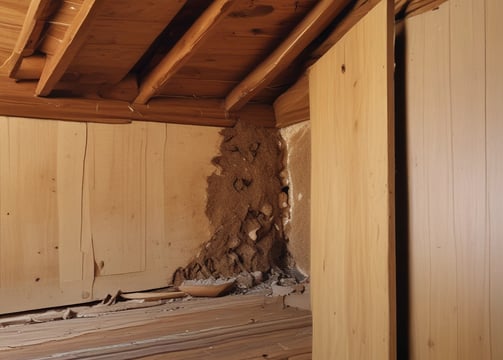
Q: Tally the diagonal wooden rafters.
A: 4